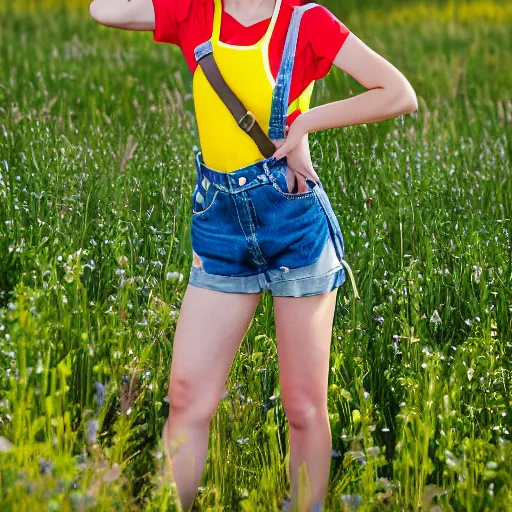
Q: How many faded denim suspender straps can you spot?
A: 1